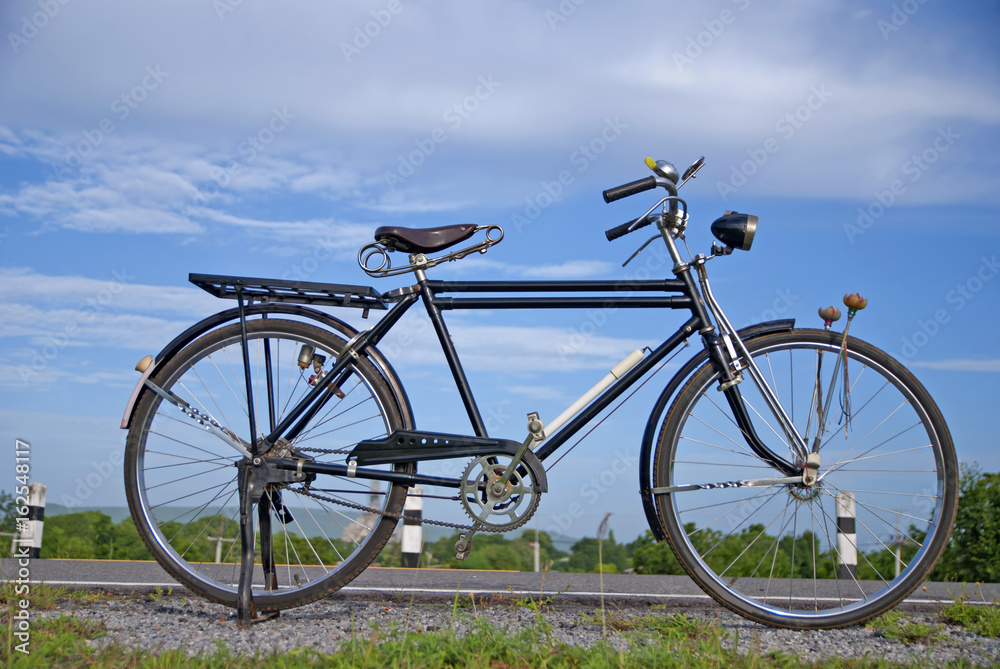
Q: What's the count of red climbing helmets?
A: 0